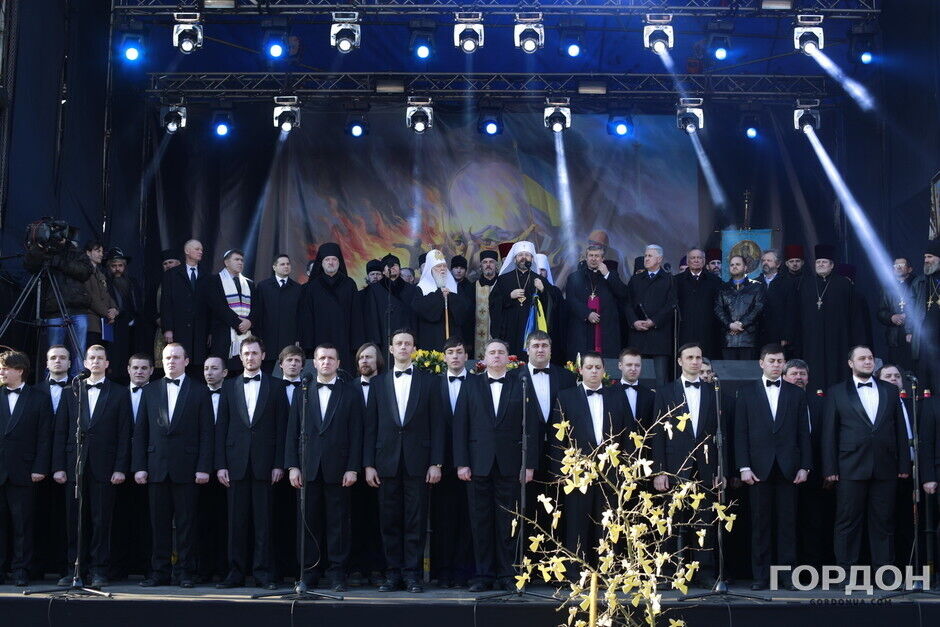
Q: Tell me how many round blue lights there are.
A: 11